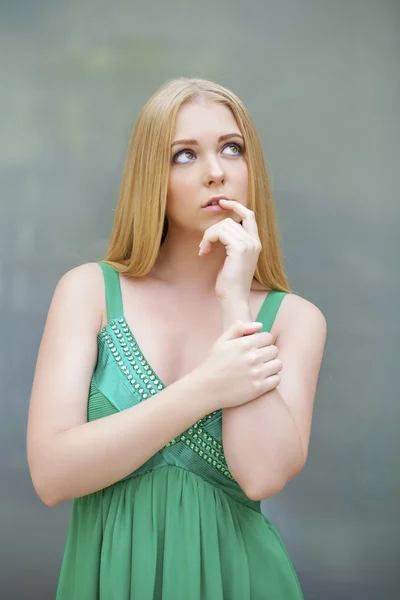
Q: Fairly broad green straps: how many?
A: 2